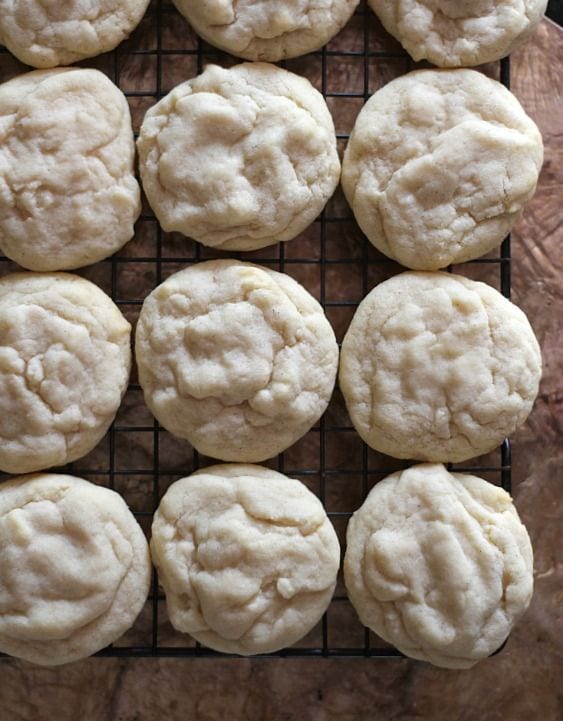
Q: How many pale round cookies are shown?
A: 12